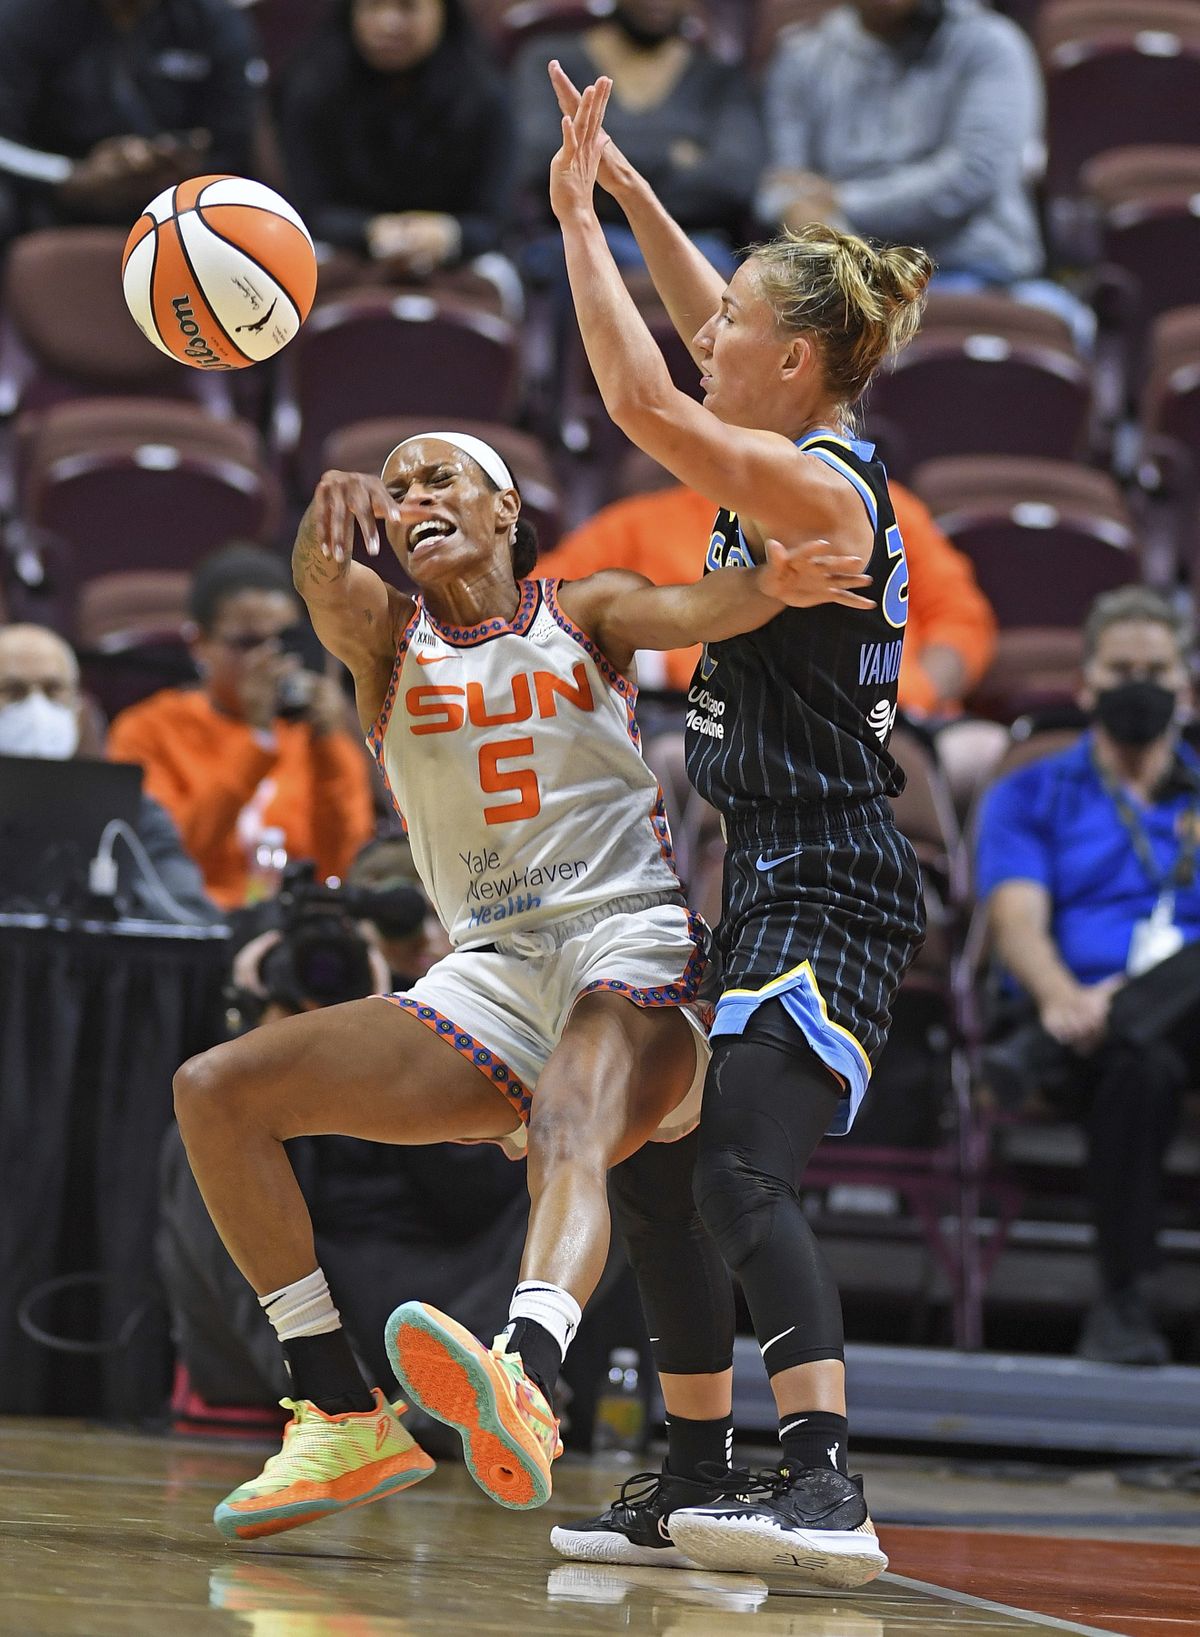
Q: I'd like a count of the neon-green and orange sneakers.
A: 2